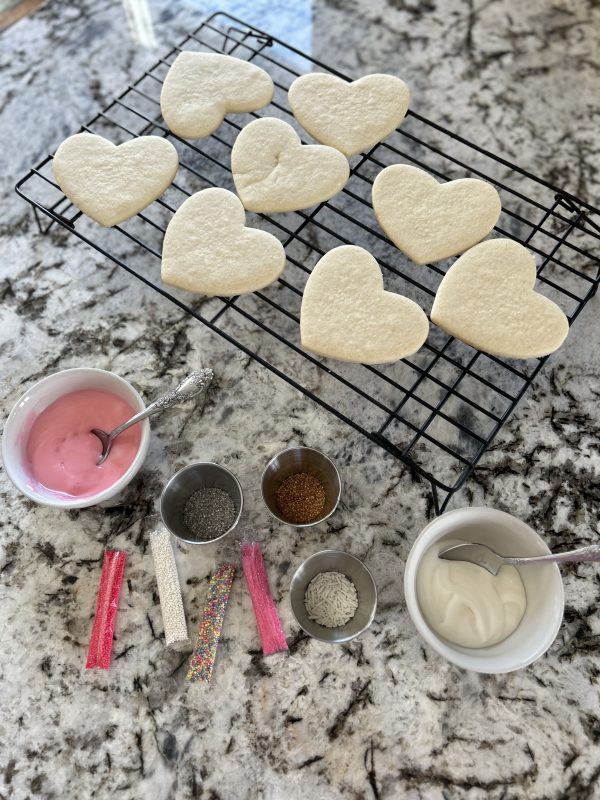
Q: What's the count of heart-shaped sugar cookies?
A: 8